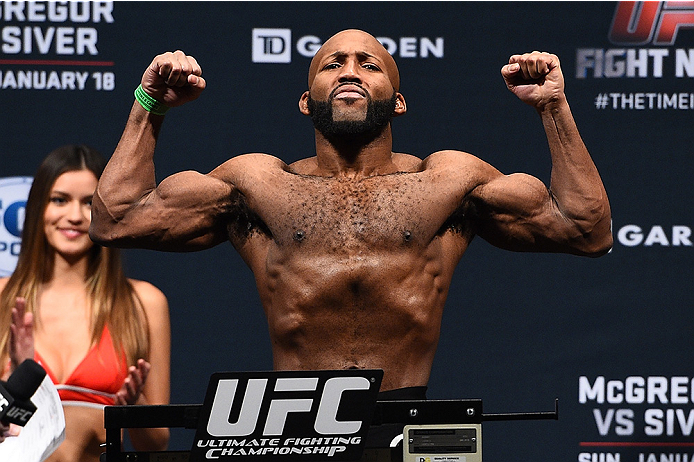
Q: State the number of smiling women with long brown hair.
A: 1